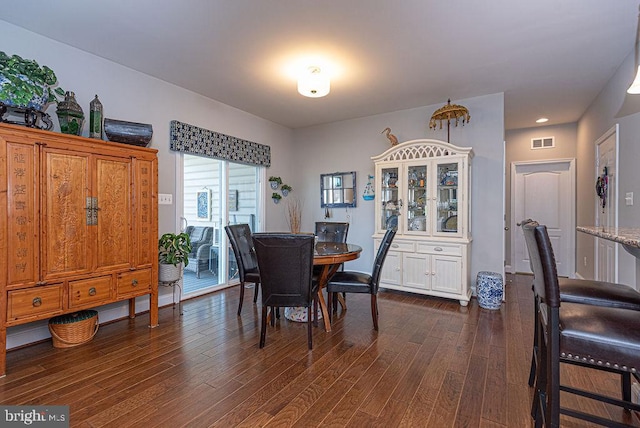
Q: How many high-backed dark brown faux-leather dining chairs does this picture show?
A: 4